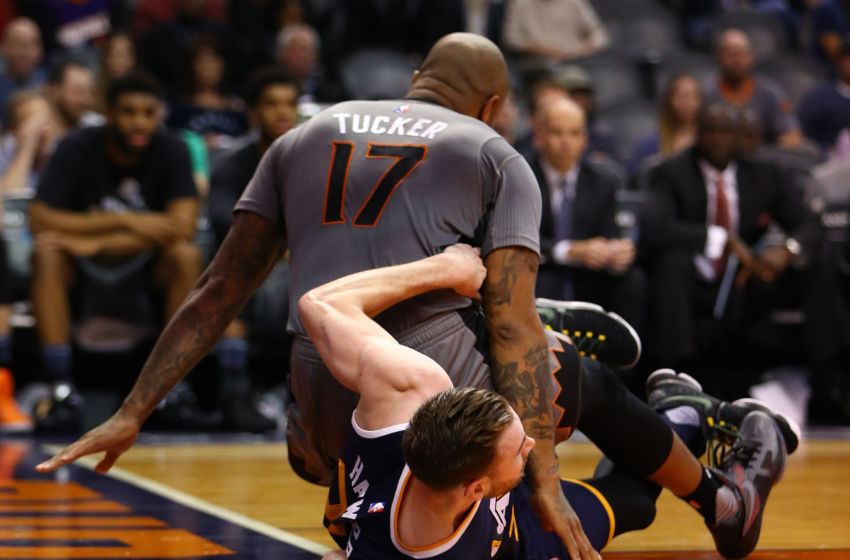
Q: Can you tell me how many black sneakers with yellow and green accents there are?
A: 2